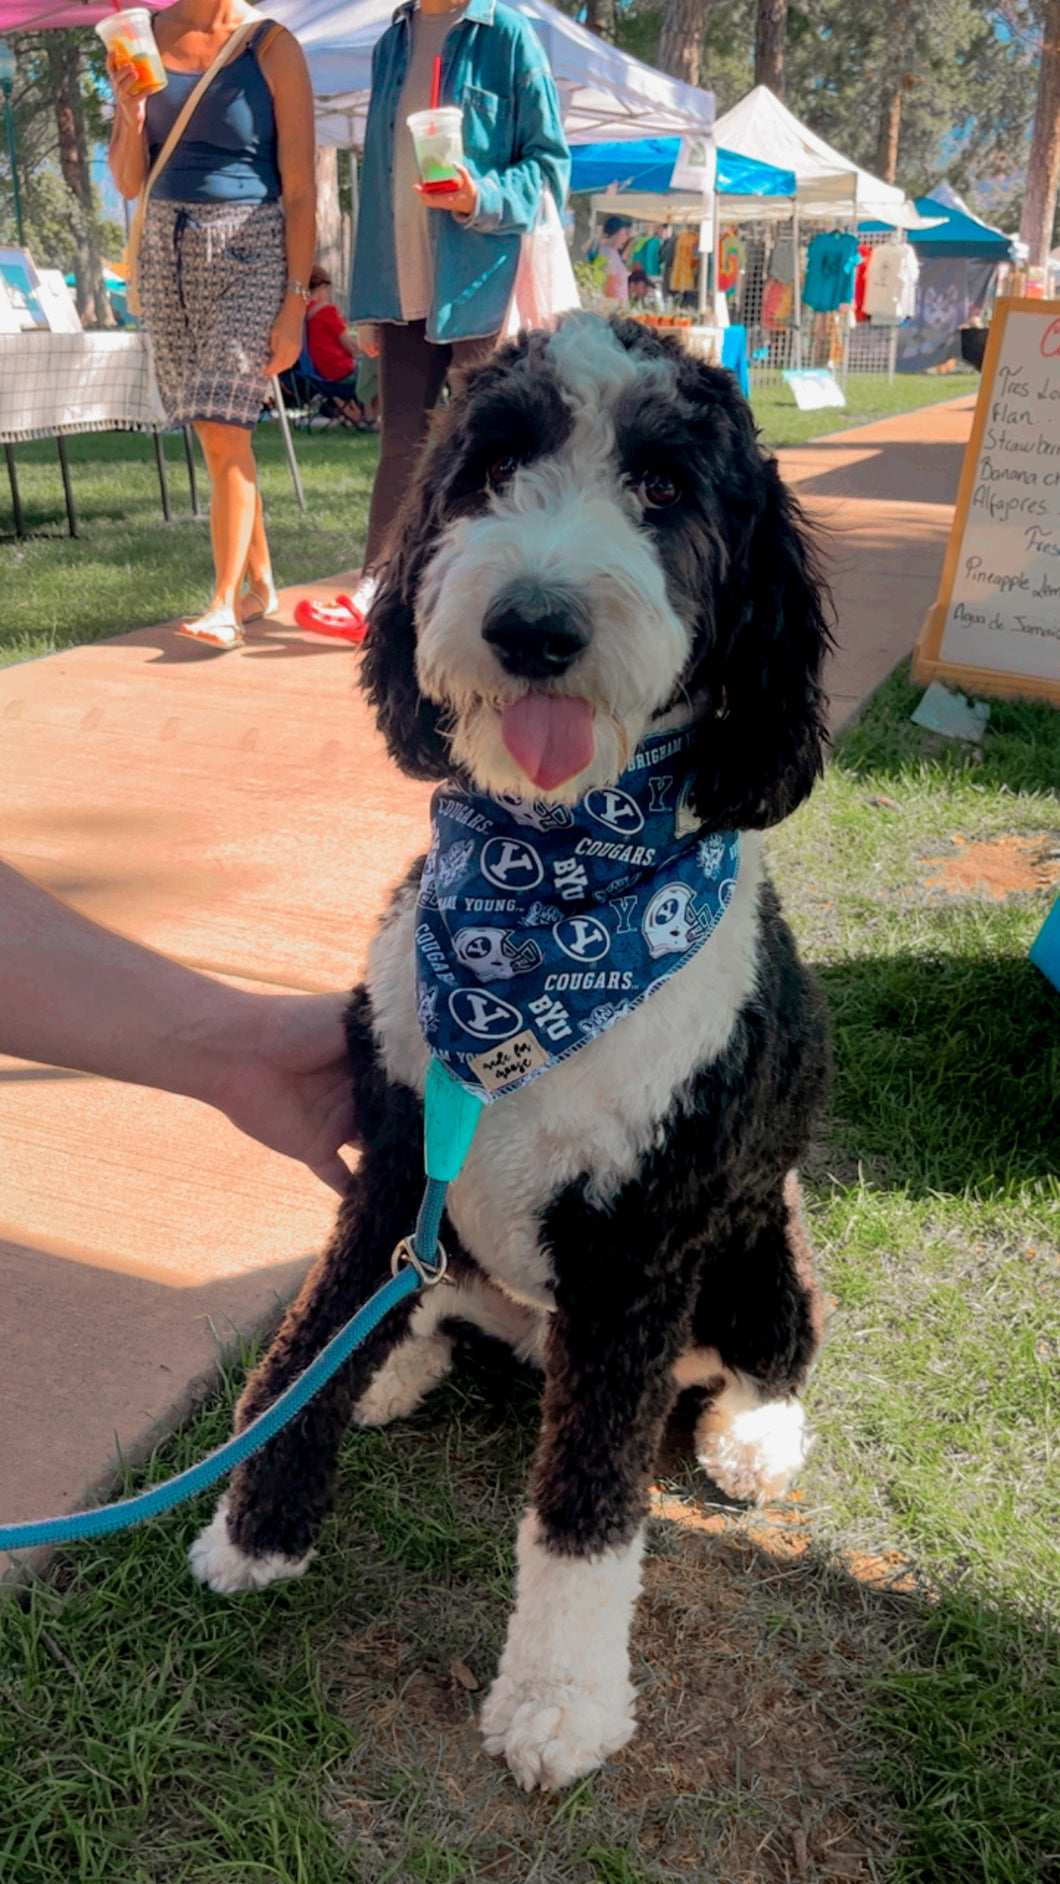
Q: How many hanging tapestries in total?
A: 1